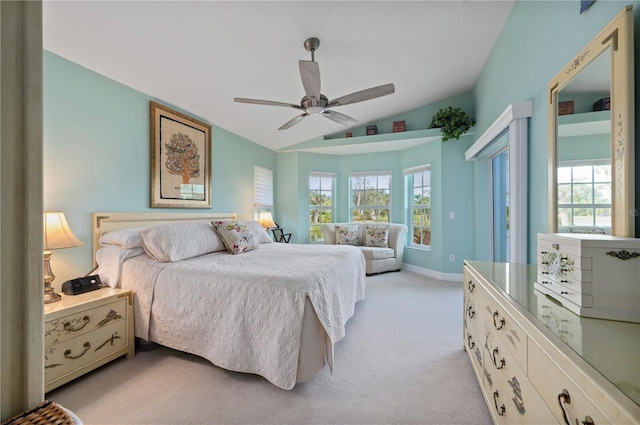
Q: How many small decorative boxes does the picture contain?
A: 3